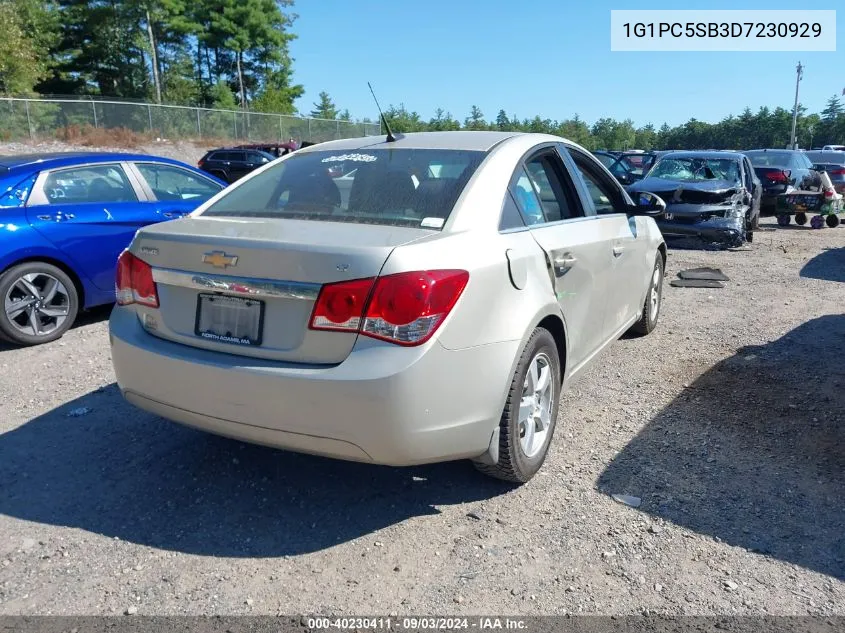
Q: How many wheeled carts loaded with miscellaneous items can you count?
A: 1